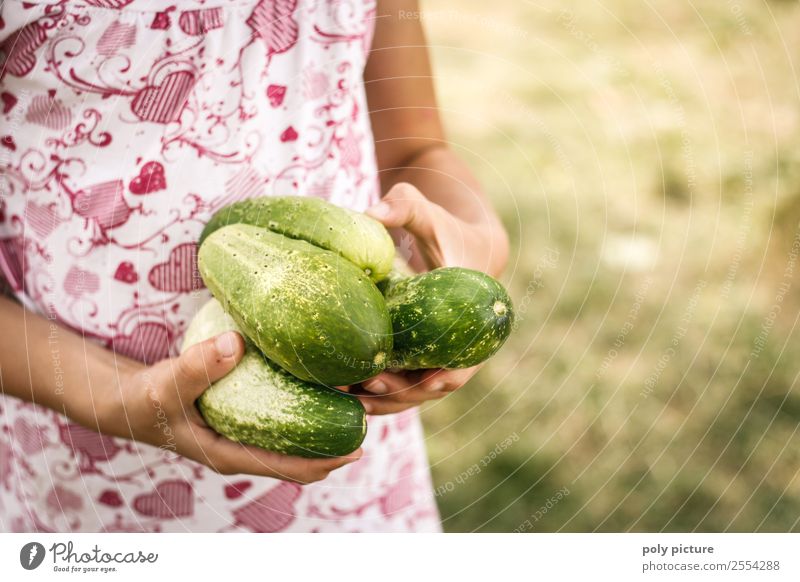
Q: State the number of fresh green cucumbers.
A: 4